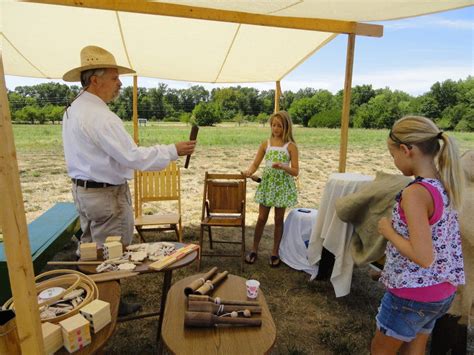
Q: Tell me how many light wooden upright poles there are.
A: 4